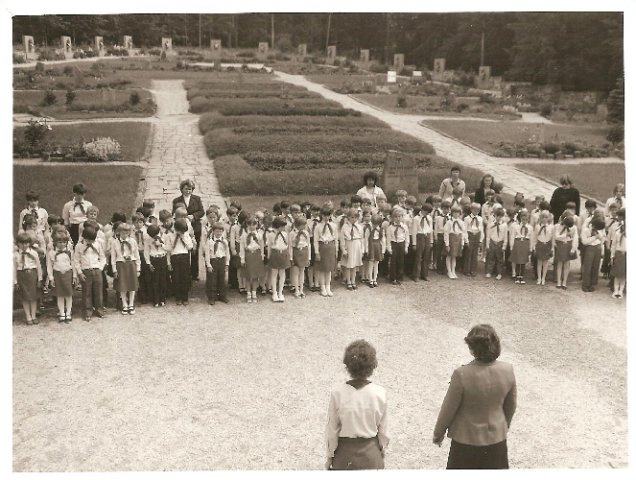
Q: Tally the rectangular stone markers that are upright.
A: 13